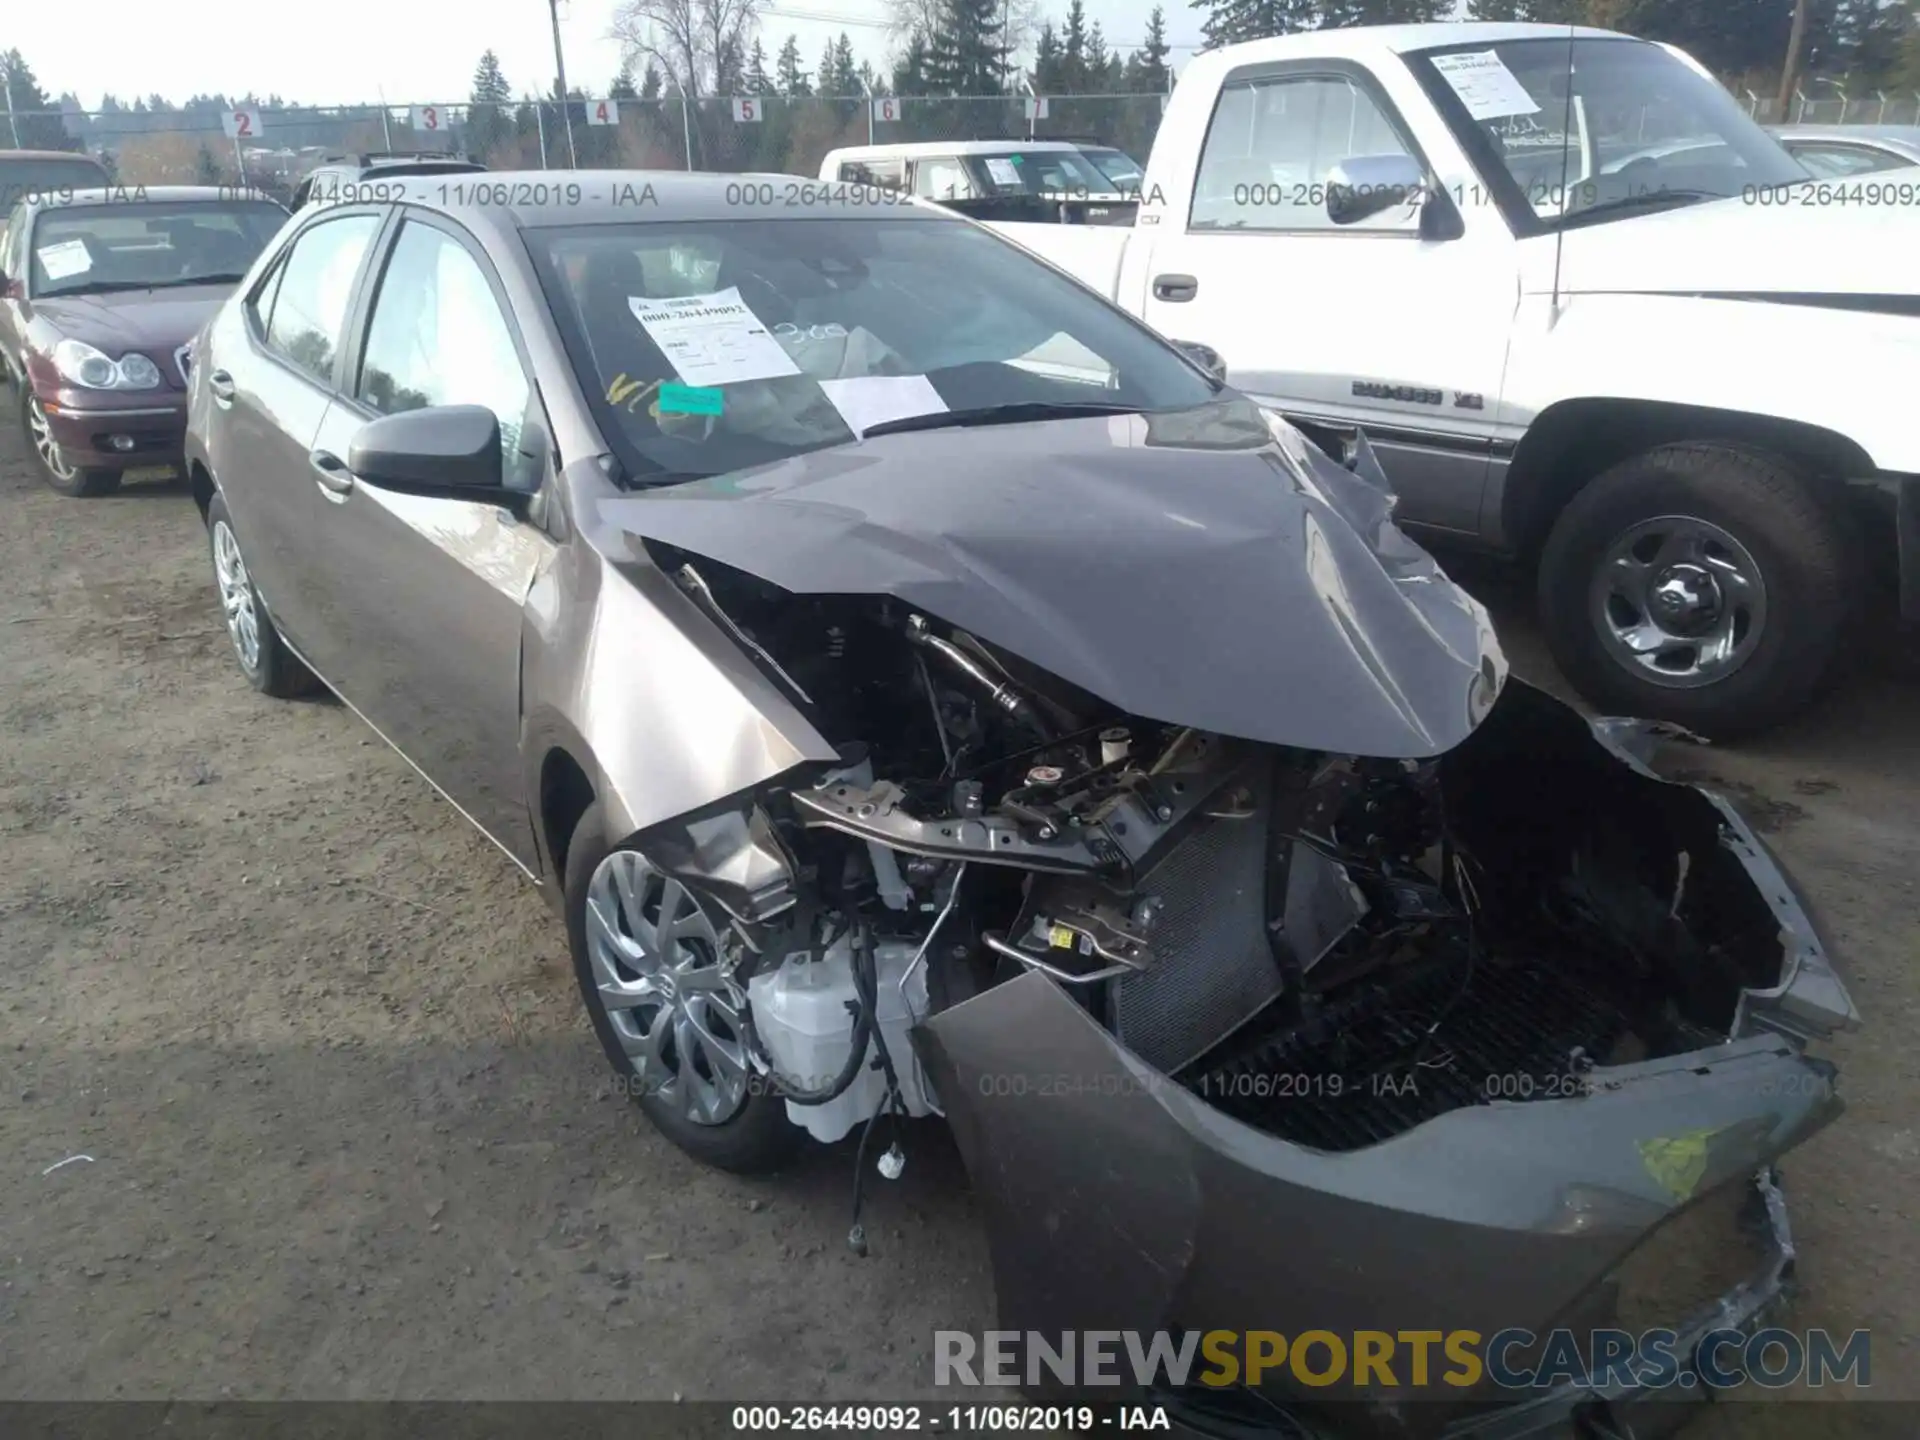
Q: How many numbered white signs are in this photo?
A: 6